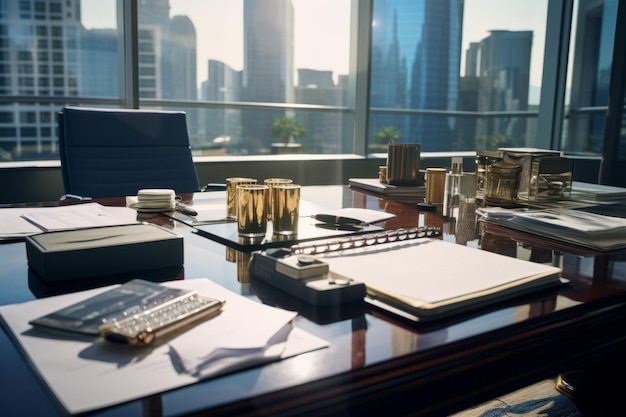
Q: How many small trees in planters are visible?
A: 2